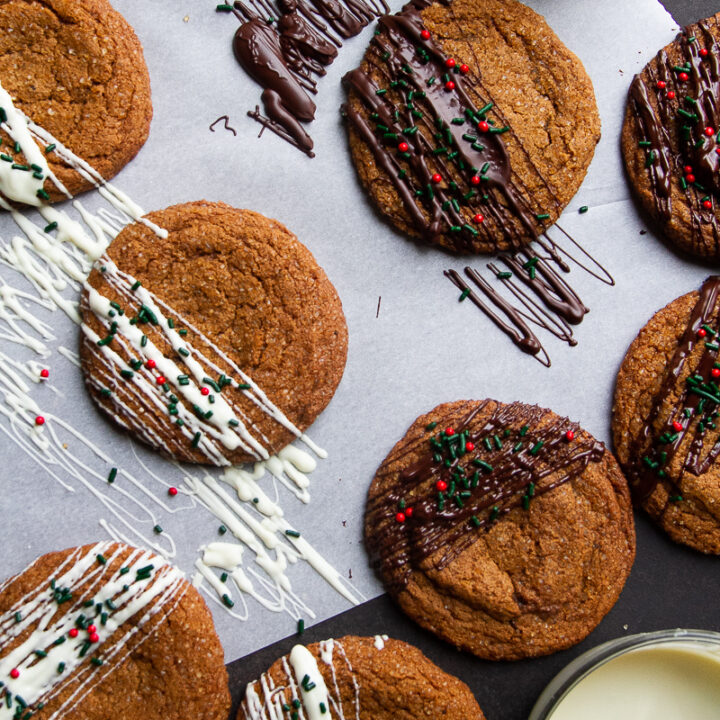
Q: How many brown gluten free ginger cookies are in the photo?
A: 8